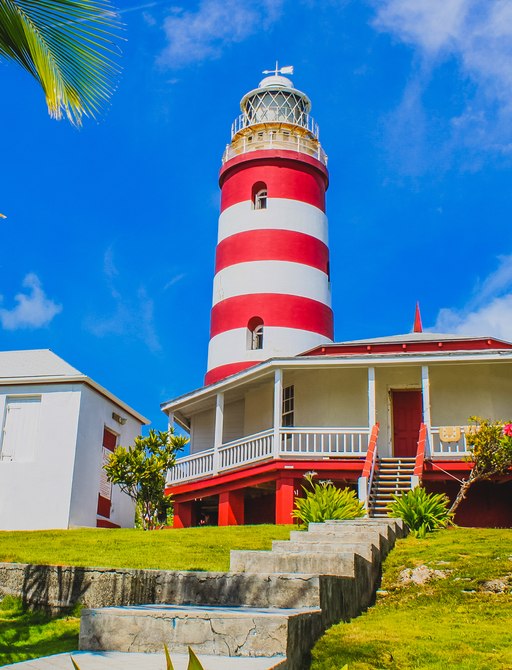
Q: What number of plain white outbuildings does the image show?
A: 1